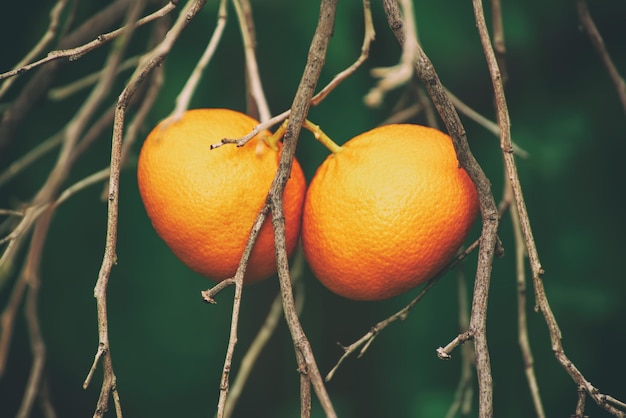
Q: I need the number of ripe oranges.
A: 2